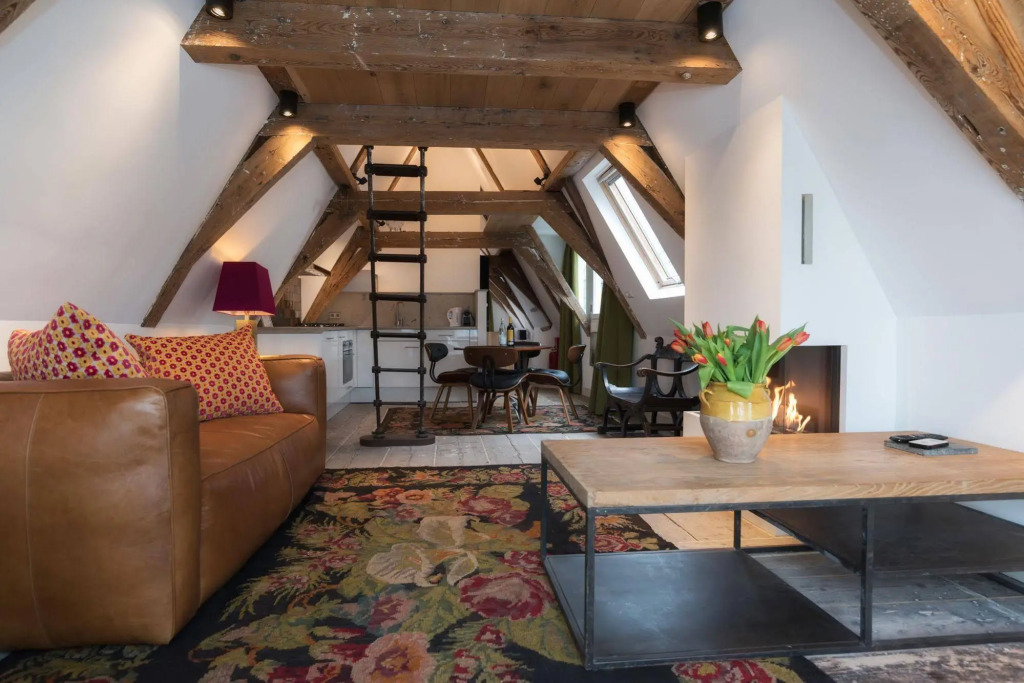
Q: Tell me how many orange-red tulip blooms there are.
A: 10